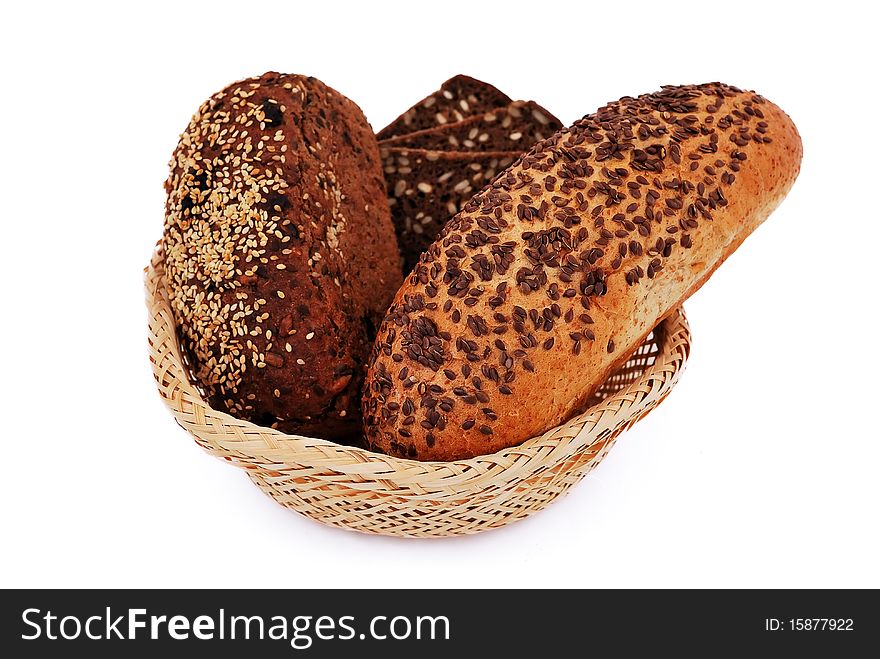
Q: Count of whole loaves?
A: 2